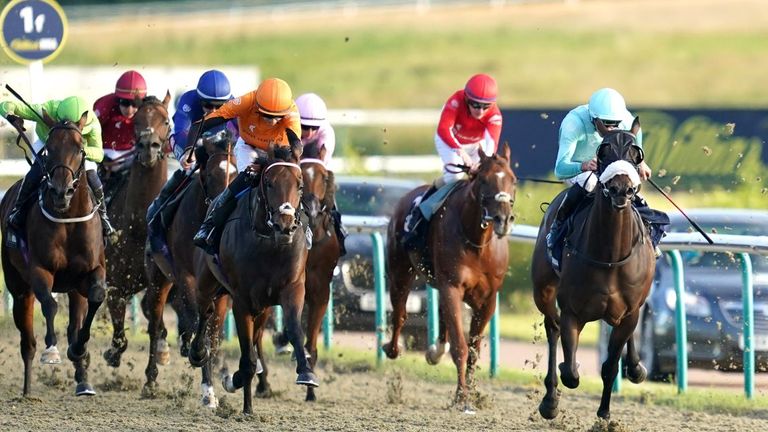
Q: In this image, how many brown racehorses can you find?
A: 7